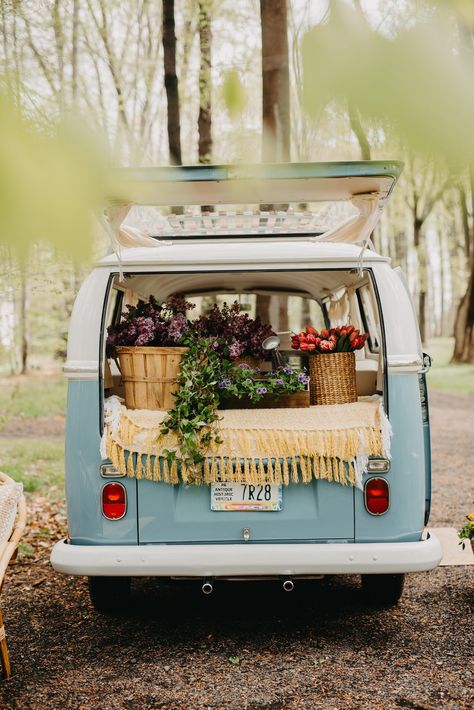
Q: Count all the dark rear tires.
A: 2